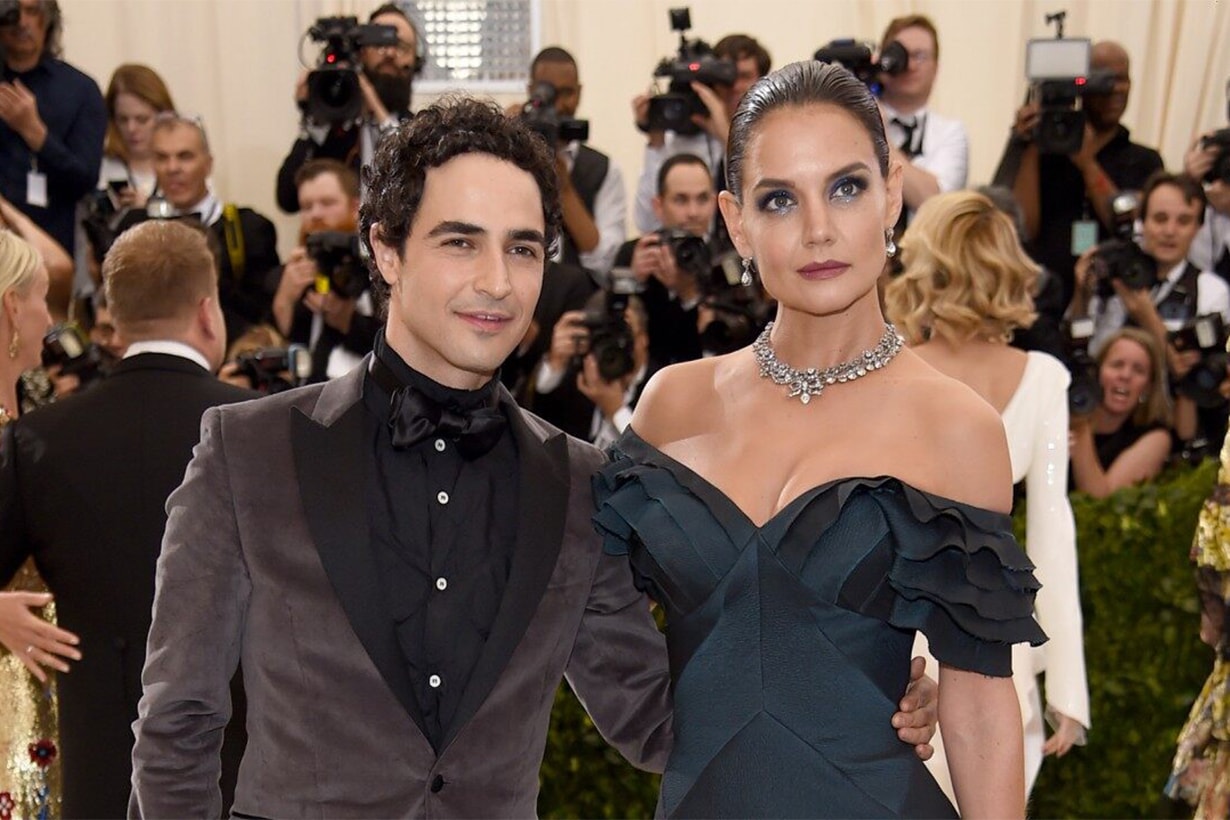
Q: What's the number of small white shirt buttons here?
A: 4